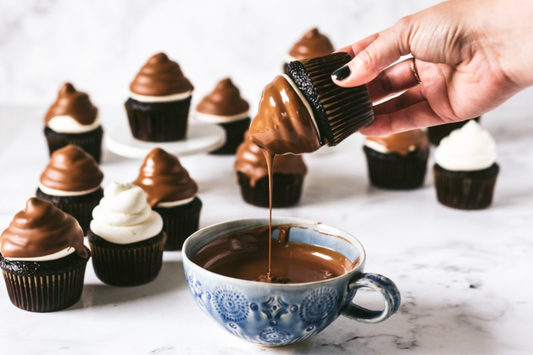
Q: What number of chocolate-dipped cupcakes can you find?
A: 10